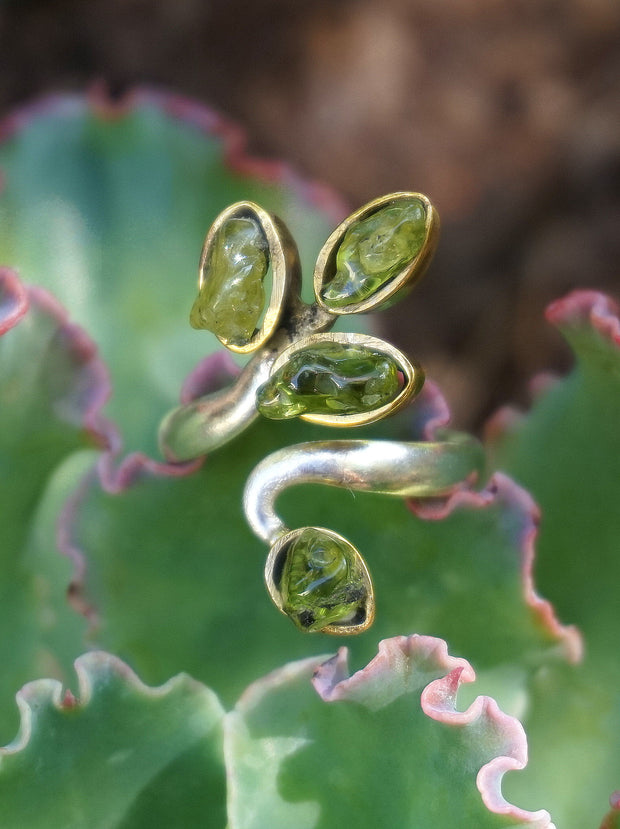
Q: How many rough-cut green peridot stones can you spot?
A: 4